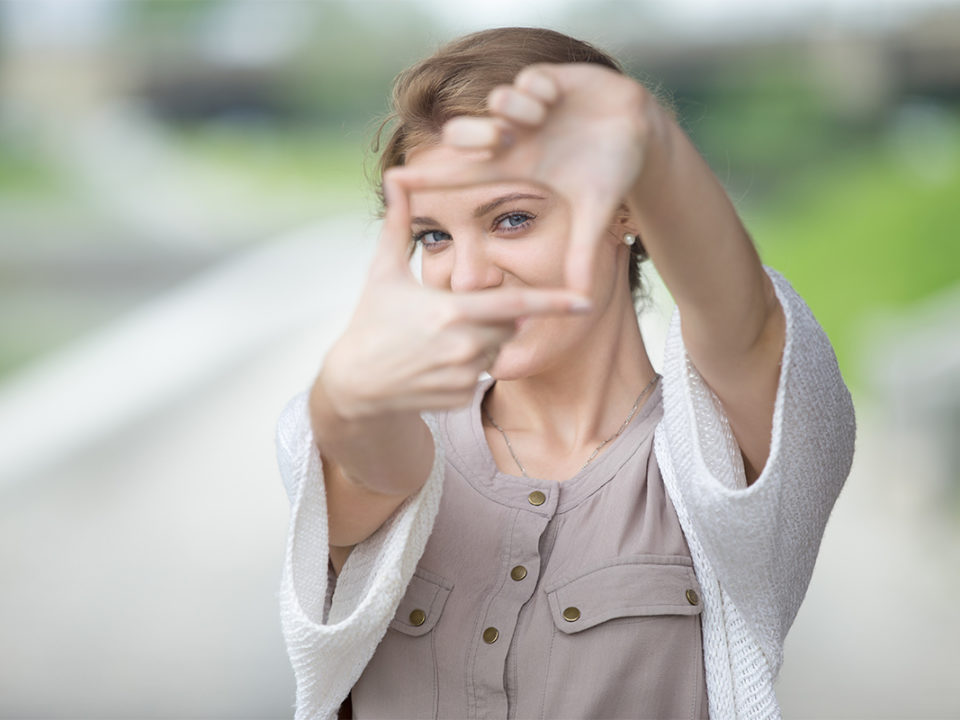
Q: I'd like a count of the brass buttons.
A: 6